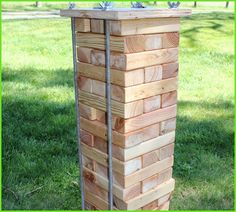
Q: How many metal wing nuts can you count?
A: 4